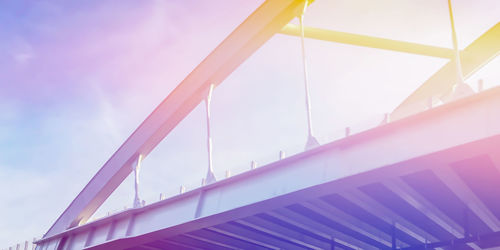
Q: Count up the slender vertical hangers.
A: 4